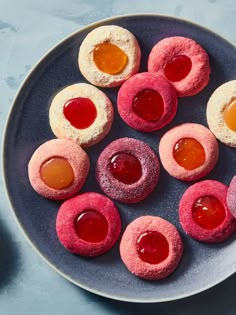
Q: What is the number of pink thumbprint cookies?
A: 7